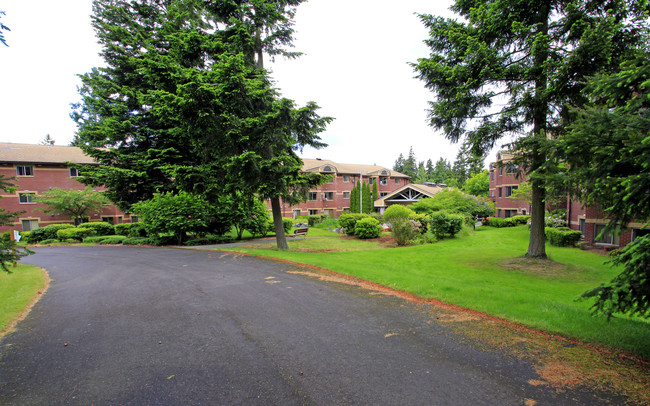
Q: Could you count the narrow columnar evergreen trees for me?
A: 5